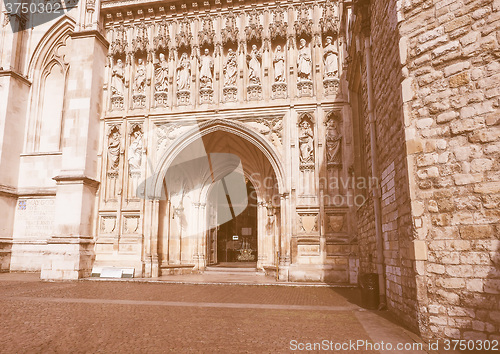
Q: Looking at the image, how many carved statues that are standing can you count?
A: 14